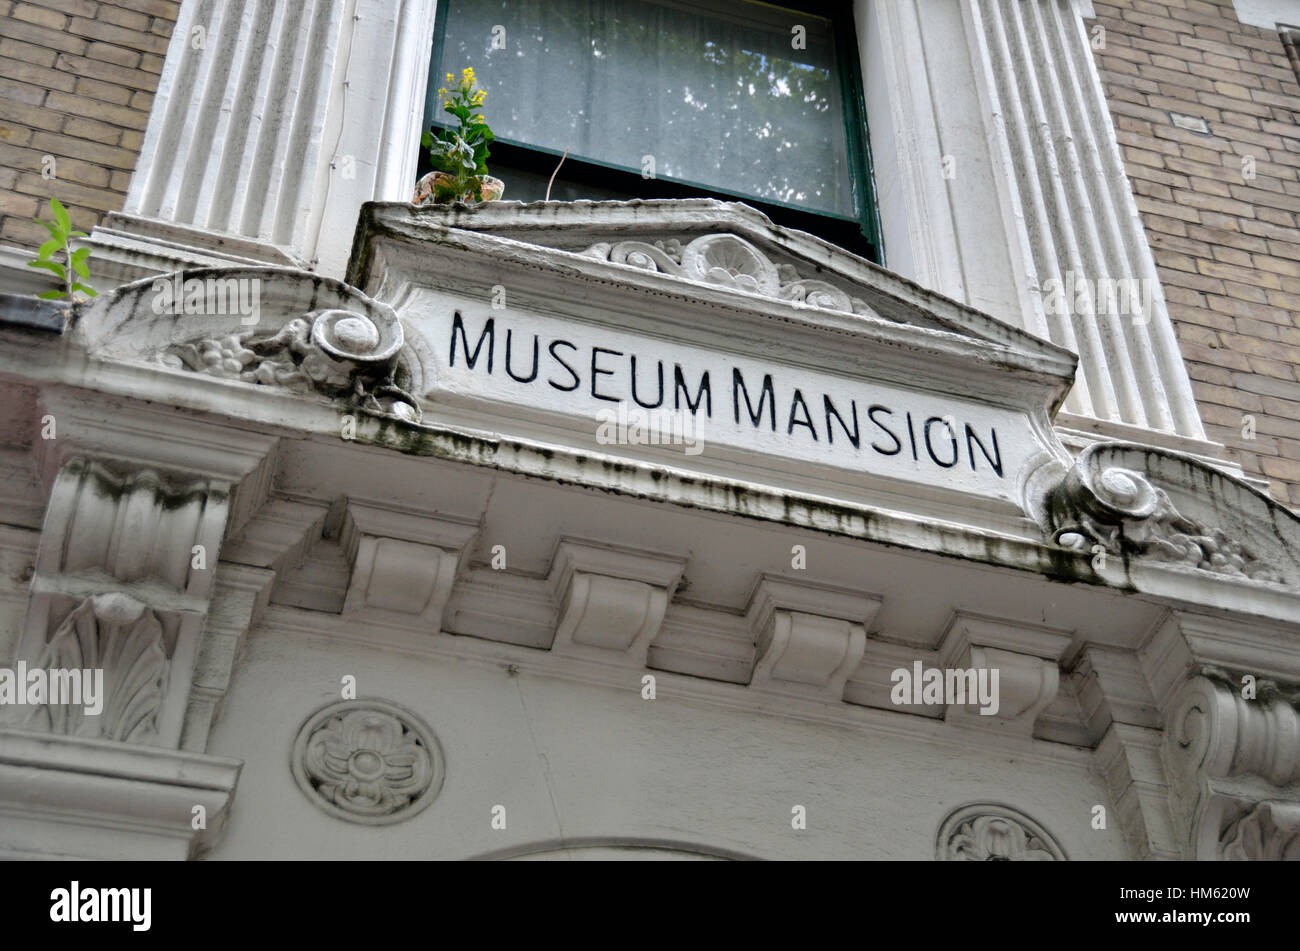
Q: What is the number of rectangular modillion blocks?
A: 4